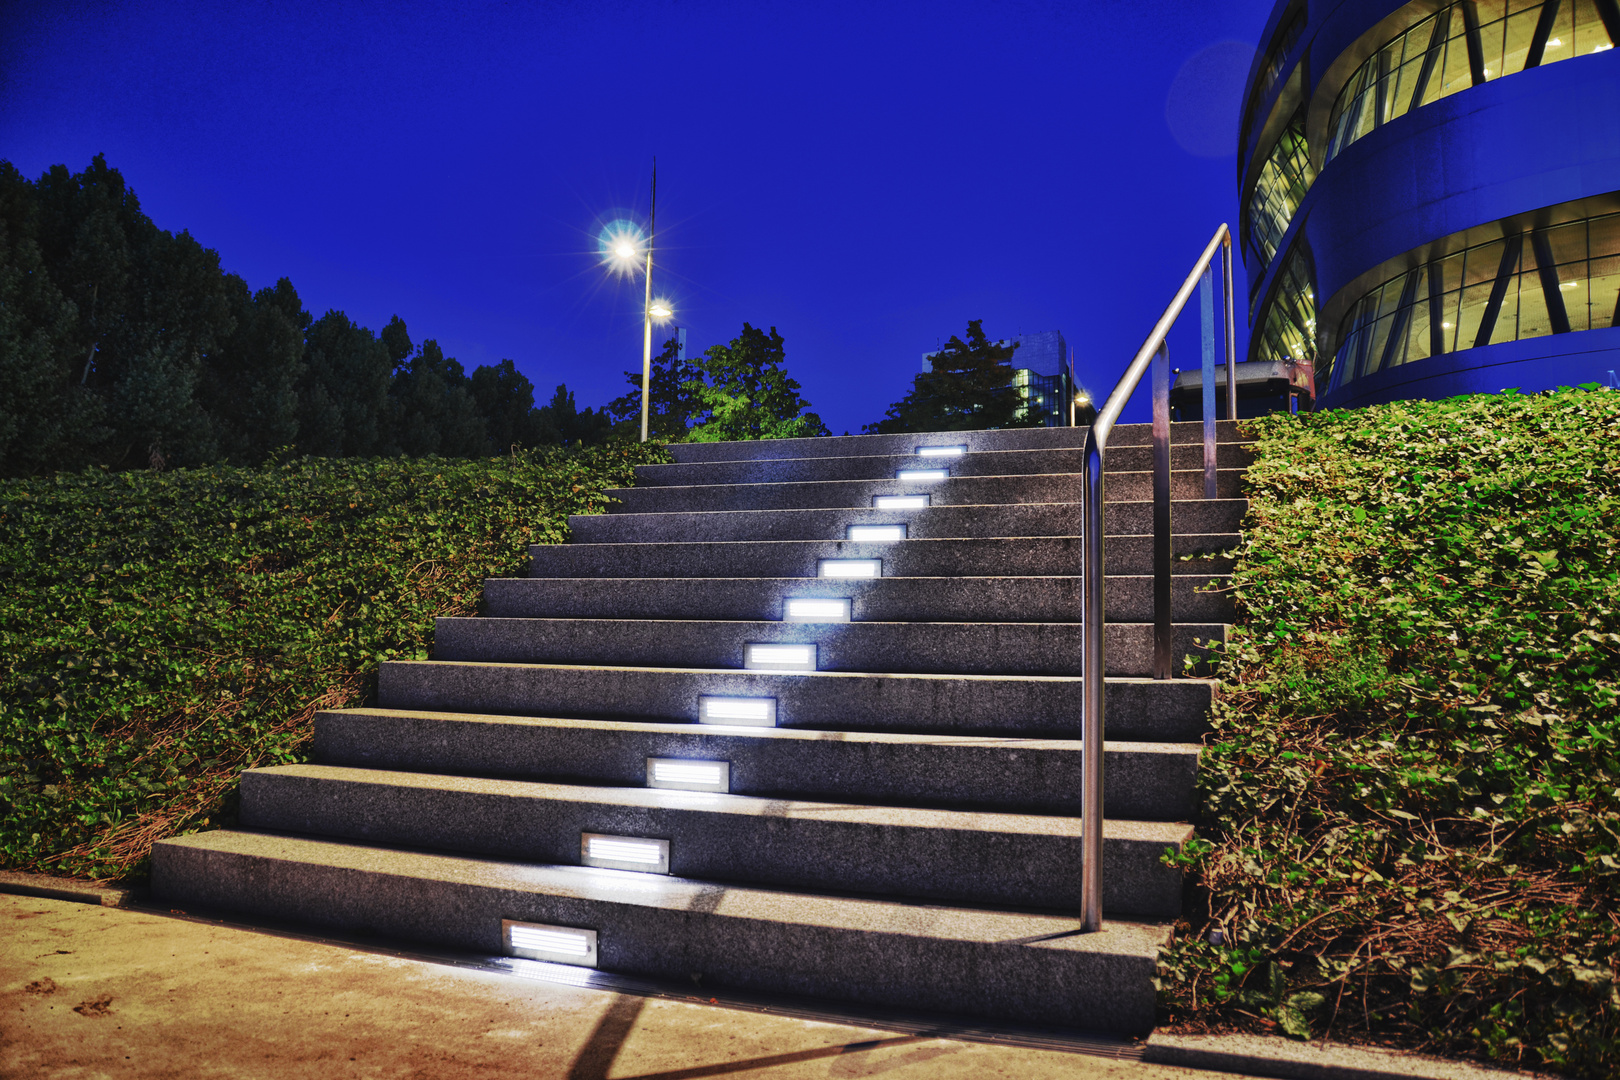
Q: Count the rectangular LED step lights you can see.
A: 11